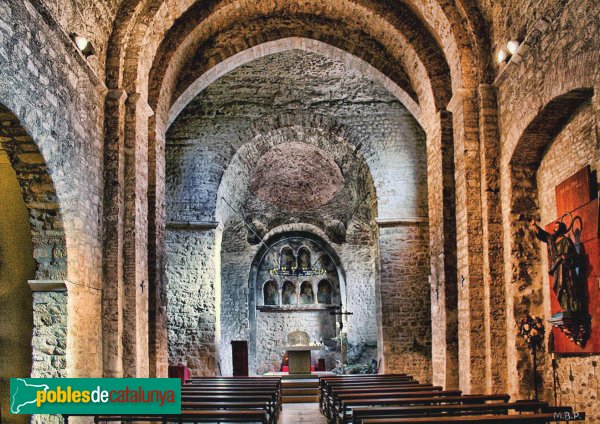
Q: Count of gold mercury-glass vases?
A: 0